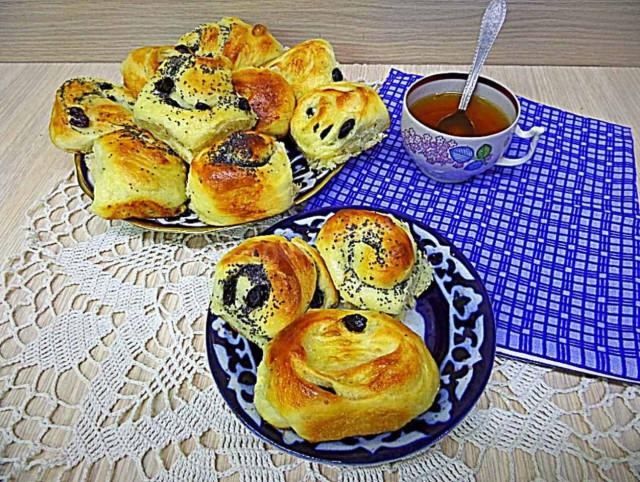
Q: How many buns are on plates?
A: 13